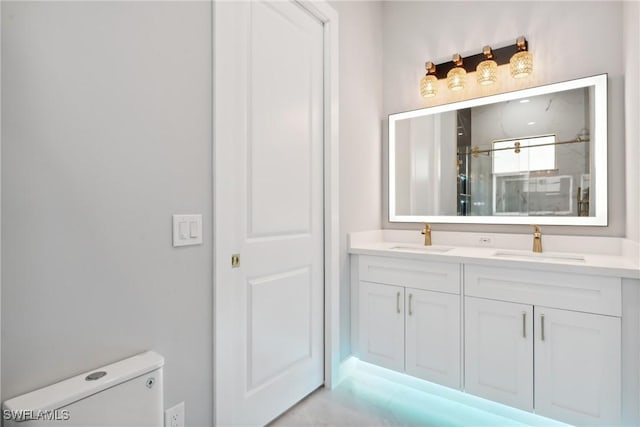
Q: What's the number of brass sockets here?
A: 4